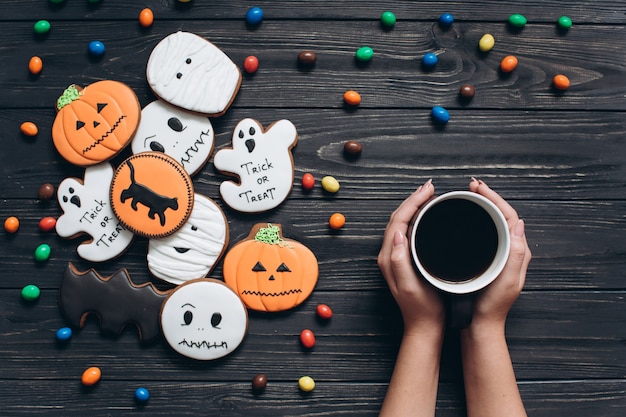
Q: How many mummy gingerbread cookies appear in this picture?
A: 2